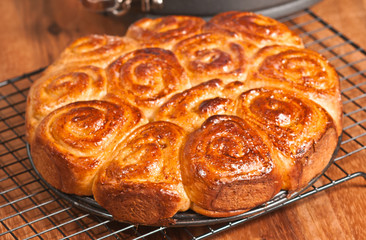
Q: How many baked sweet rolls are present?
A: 12